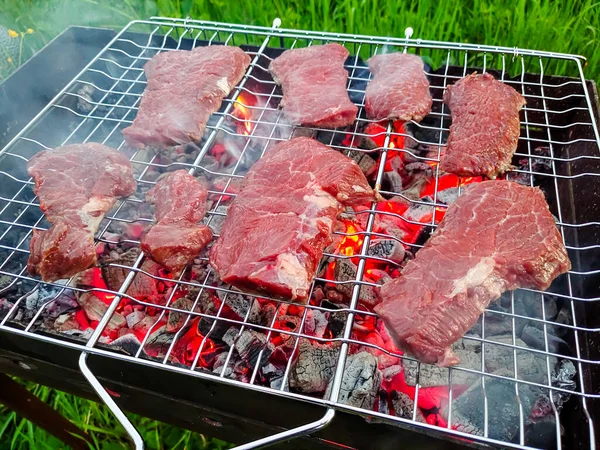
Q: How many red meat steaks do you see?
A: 8